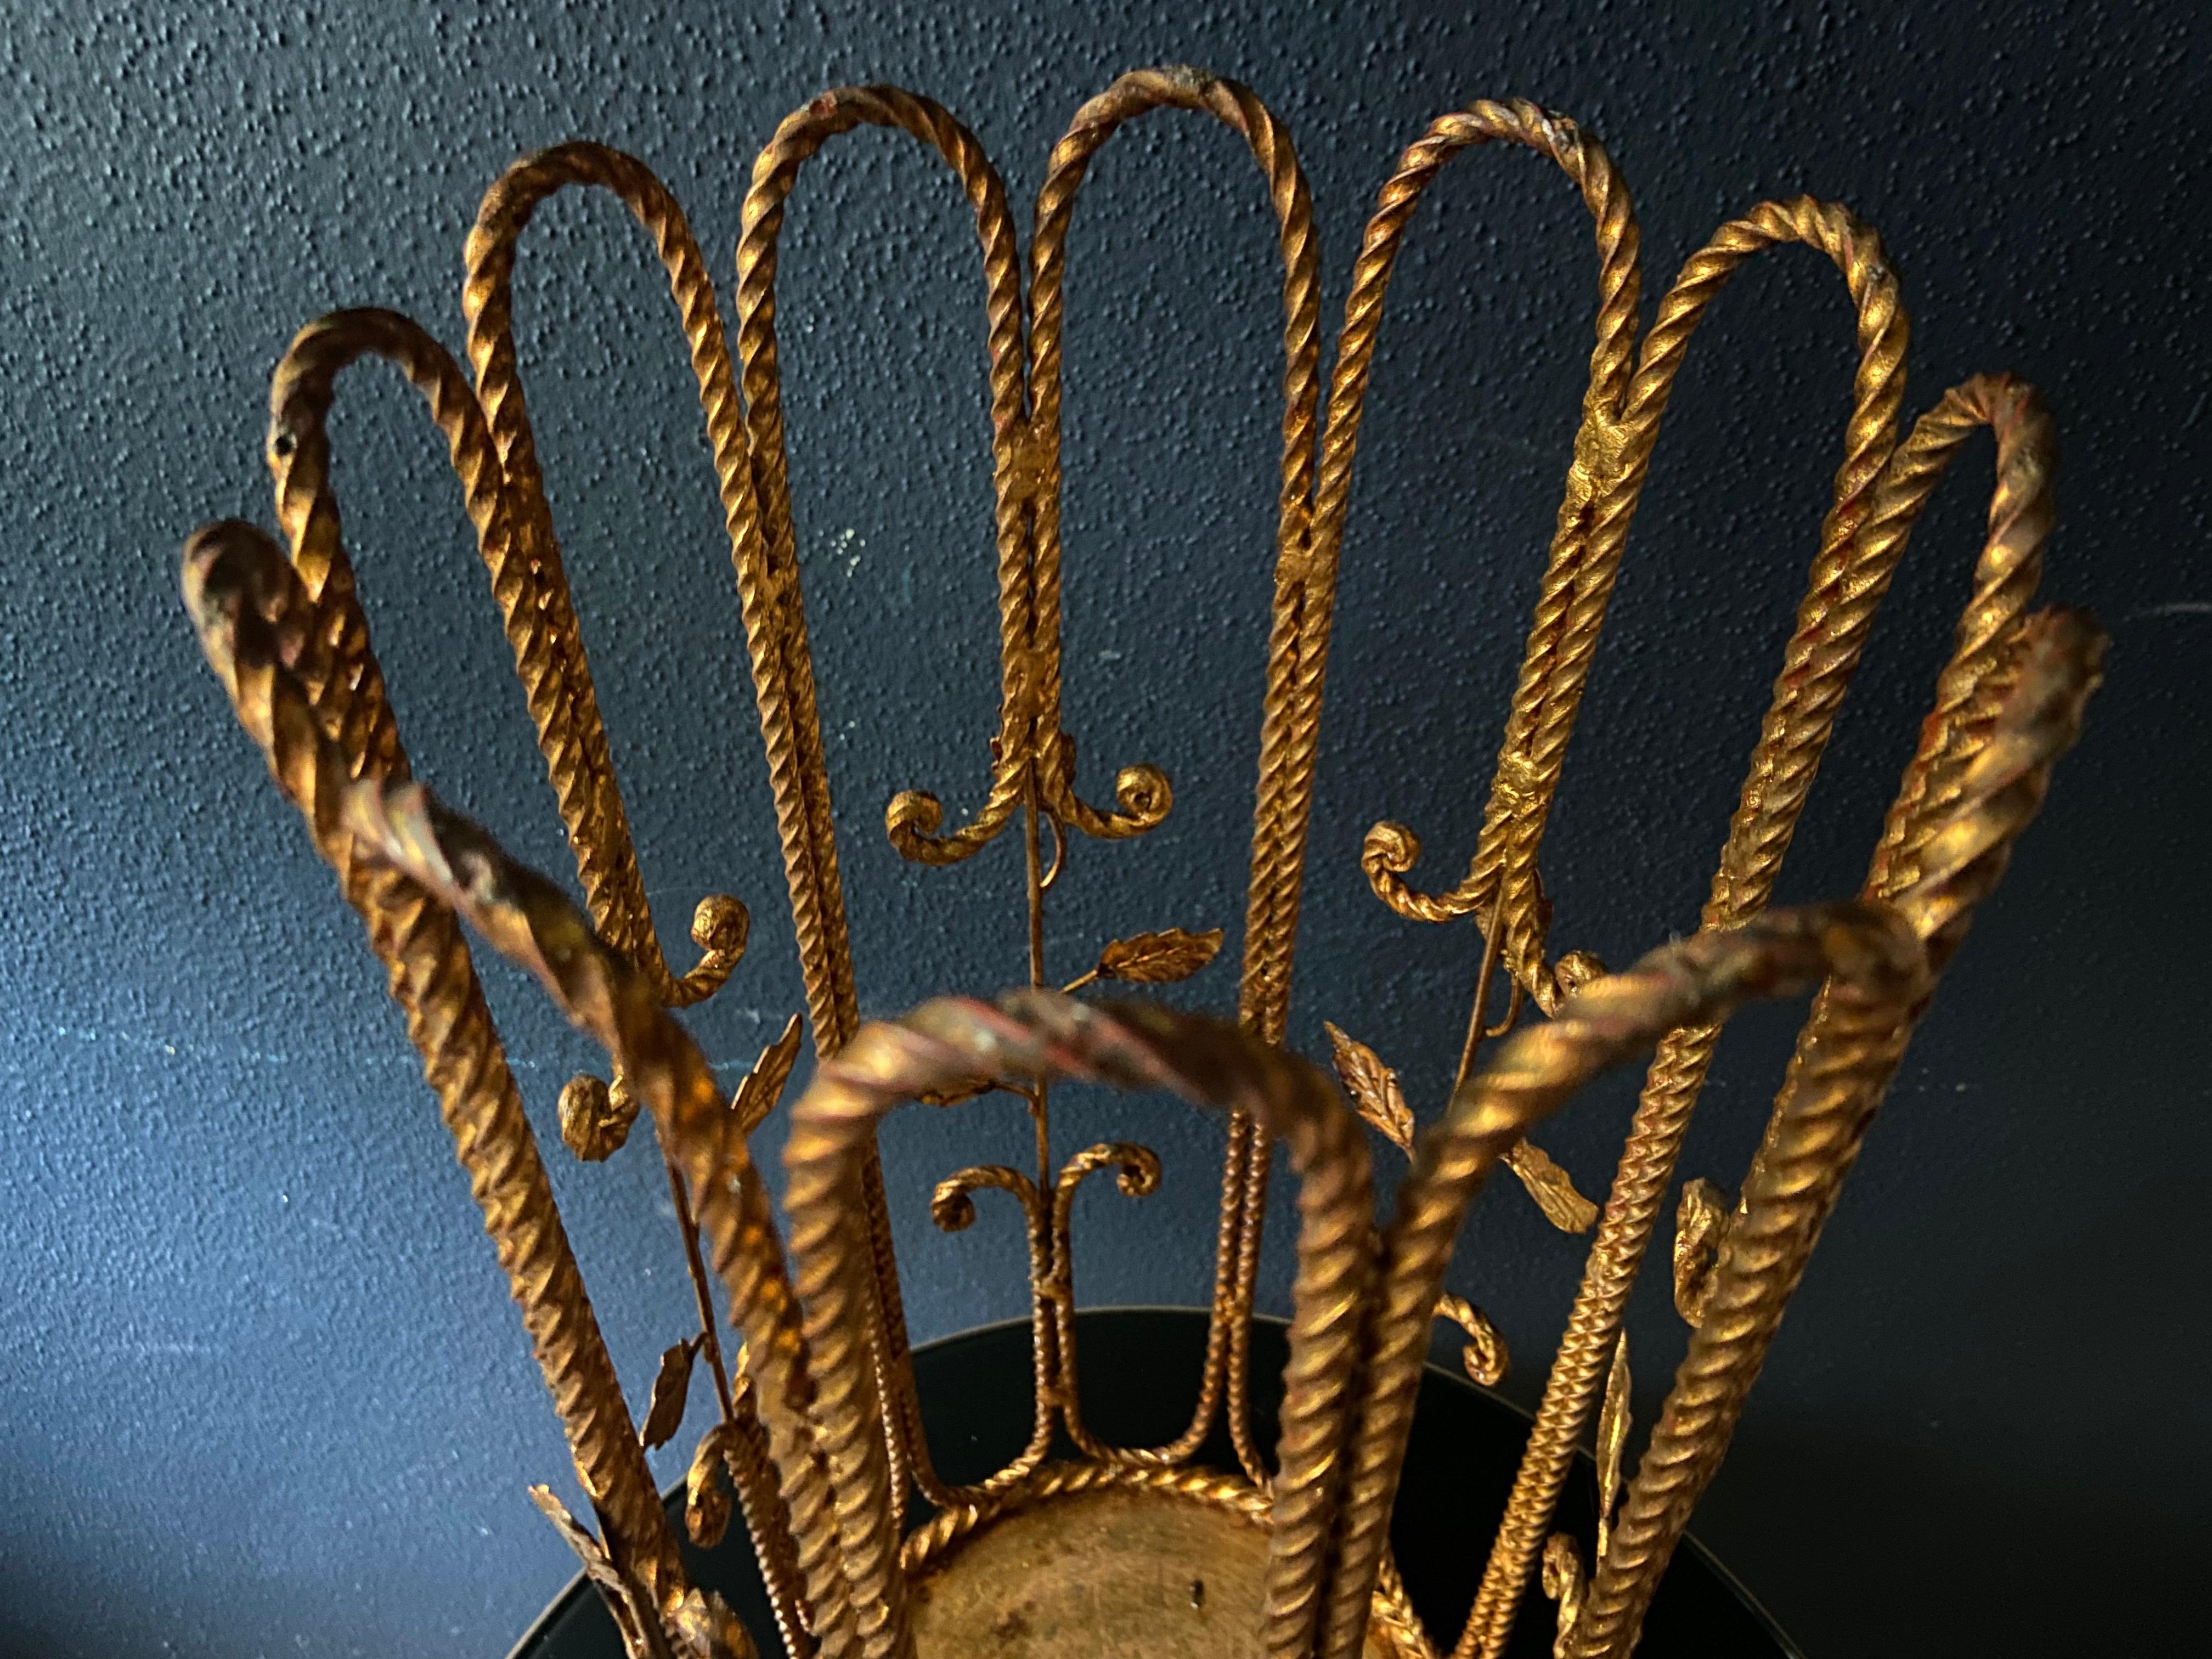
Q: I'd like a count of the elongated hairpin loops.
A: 12